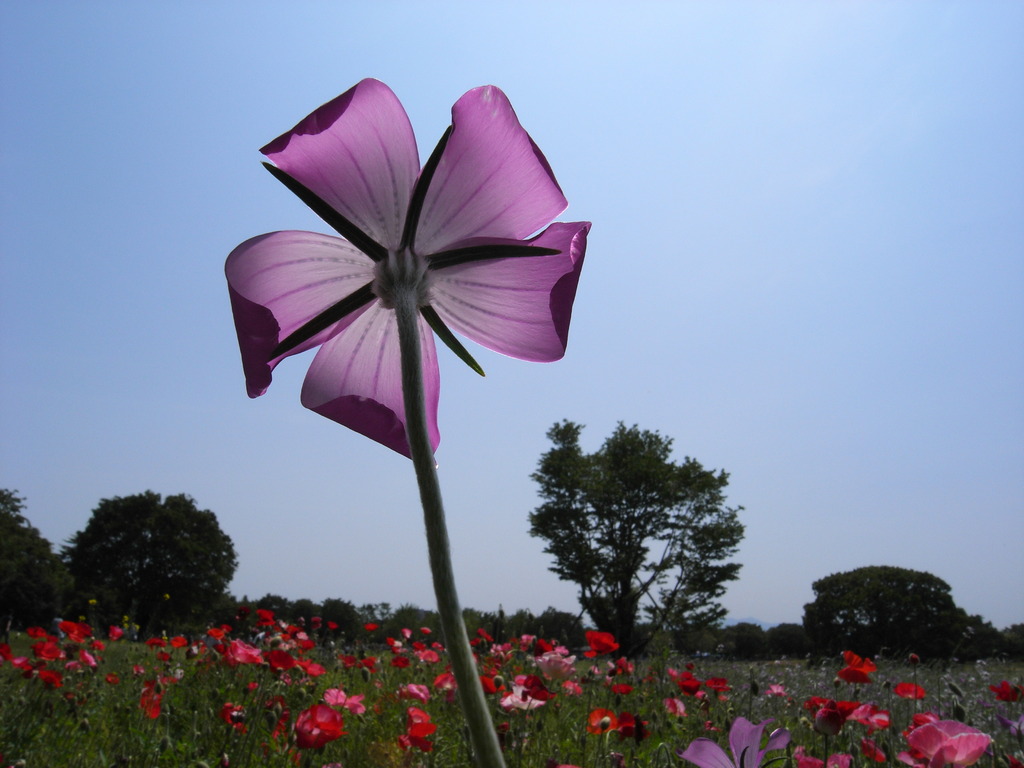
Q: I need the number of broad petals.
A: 5